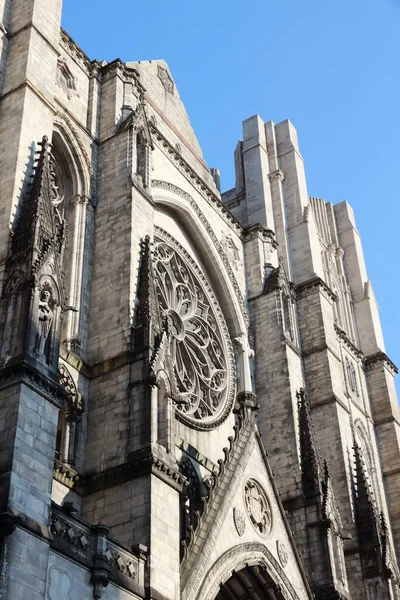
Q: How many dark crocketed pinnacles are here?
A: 4